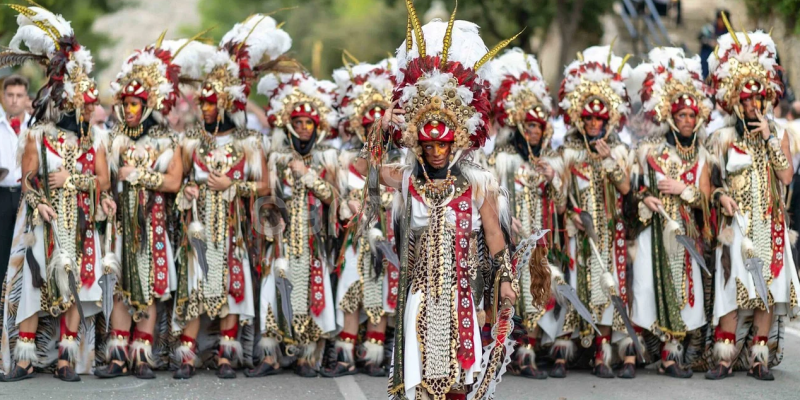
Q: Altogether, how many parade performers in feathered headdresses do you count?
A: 10